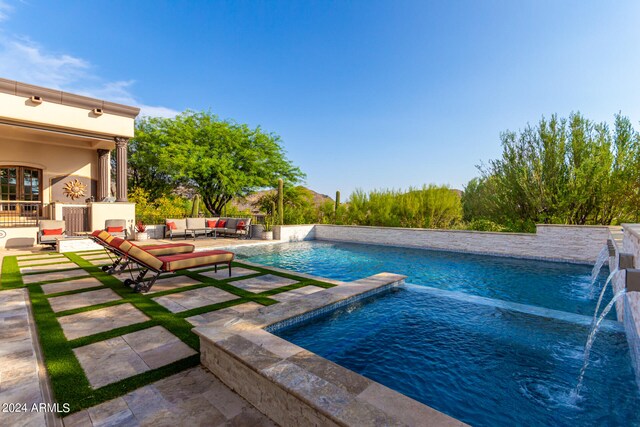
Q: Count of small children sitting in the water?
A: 0